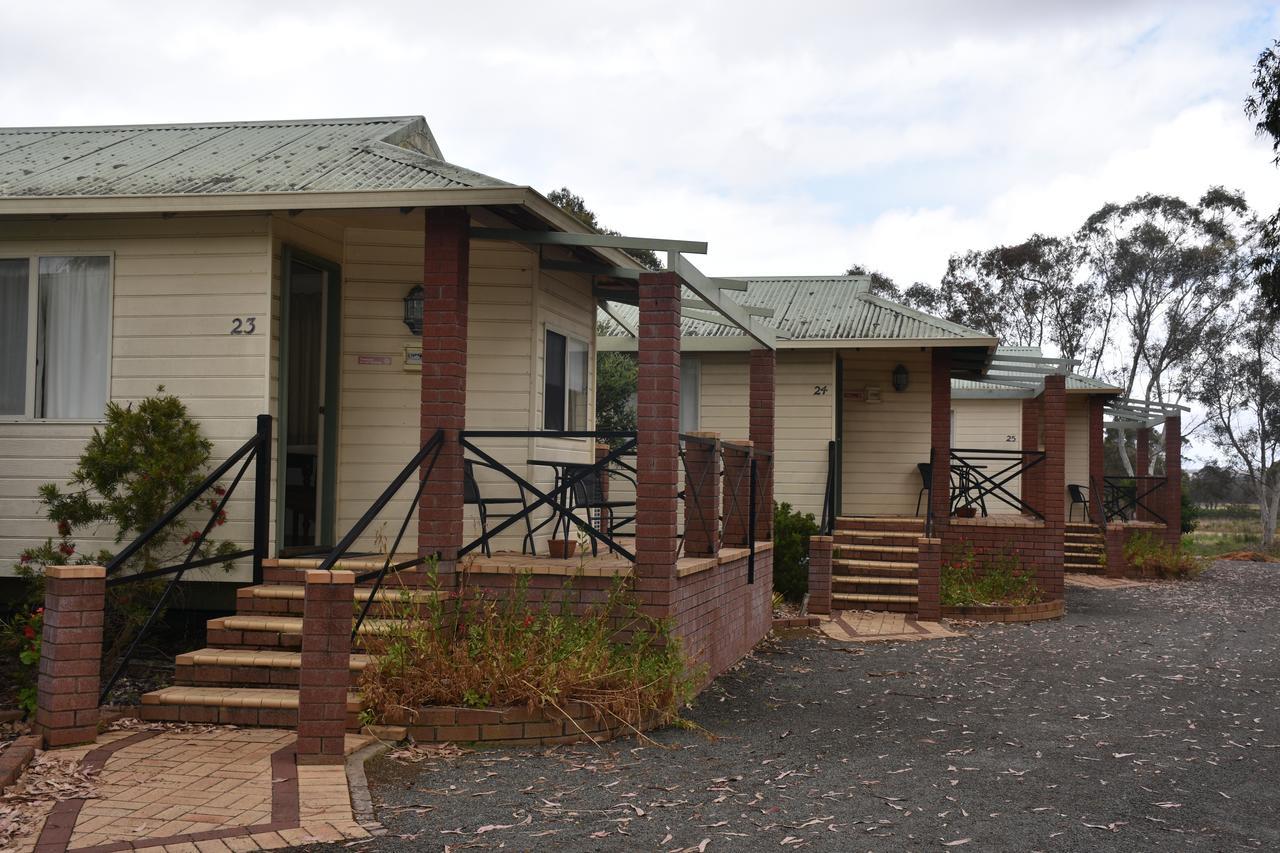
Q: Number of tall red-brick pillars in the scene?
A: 9